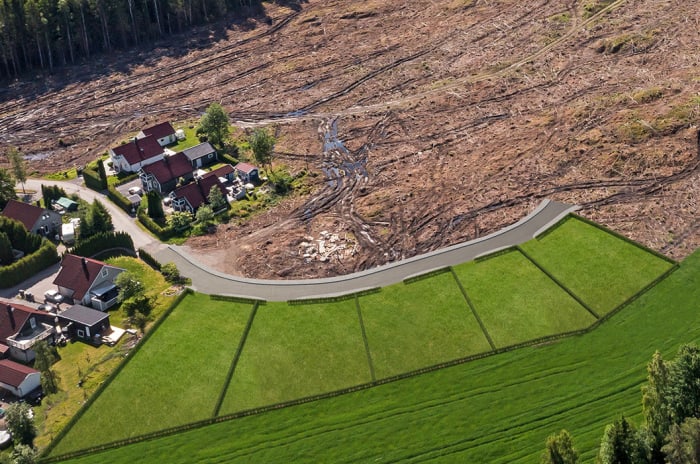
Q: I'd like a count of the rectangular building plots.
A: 5